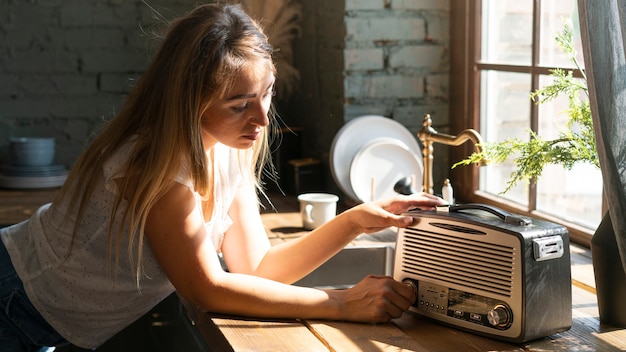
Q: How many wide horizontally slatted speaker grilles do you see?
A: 1